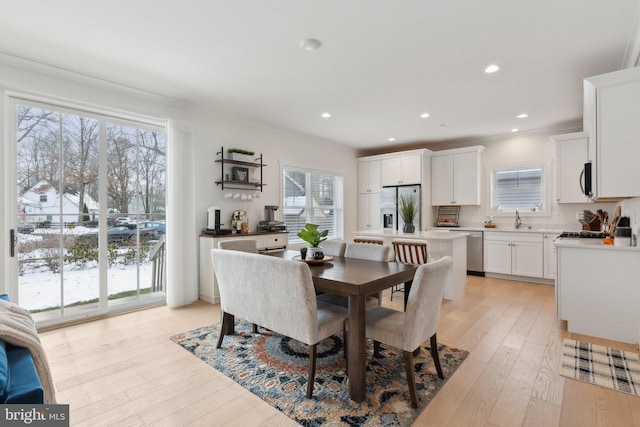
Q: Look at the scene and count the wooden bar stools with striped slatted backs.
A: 2